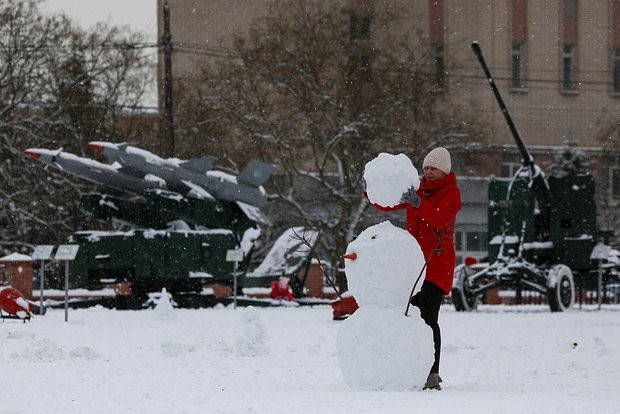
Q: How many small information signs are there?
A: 4